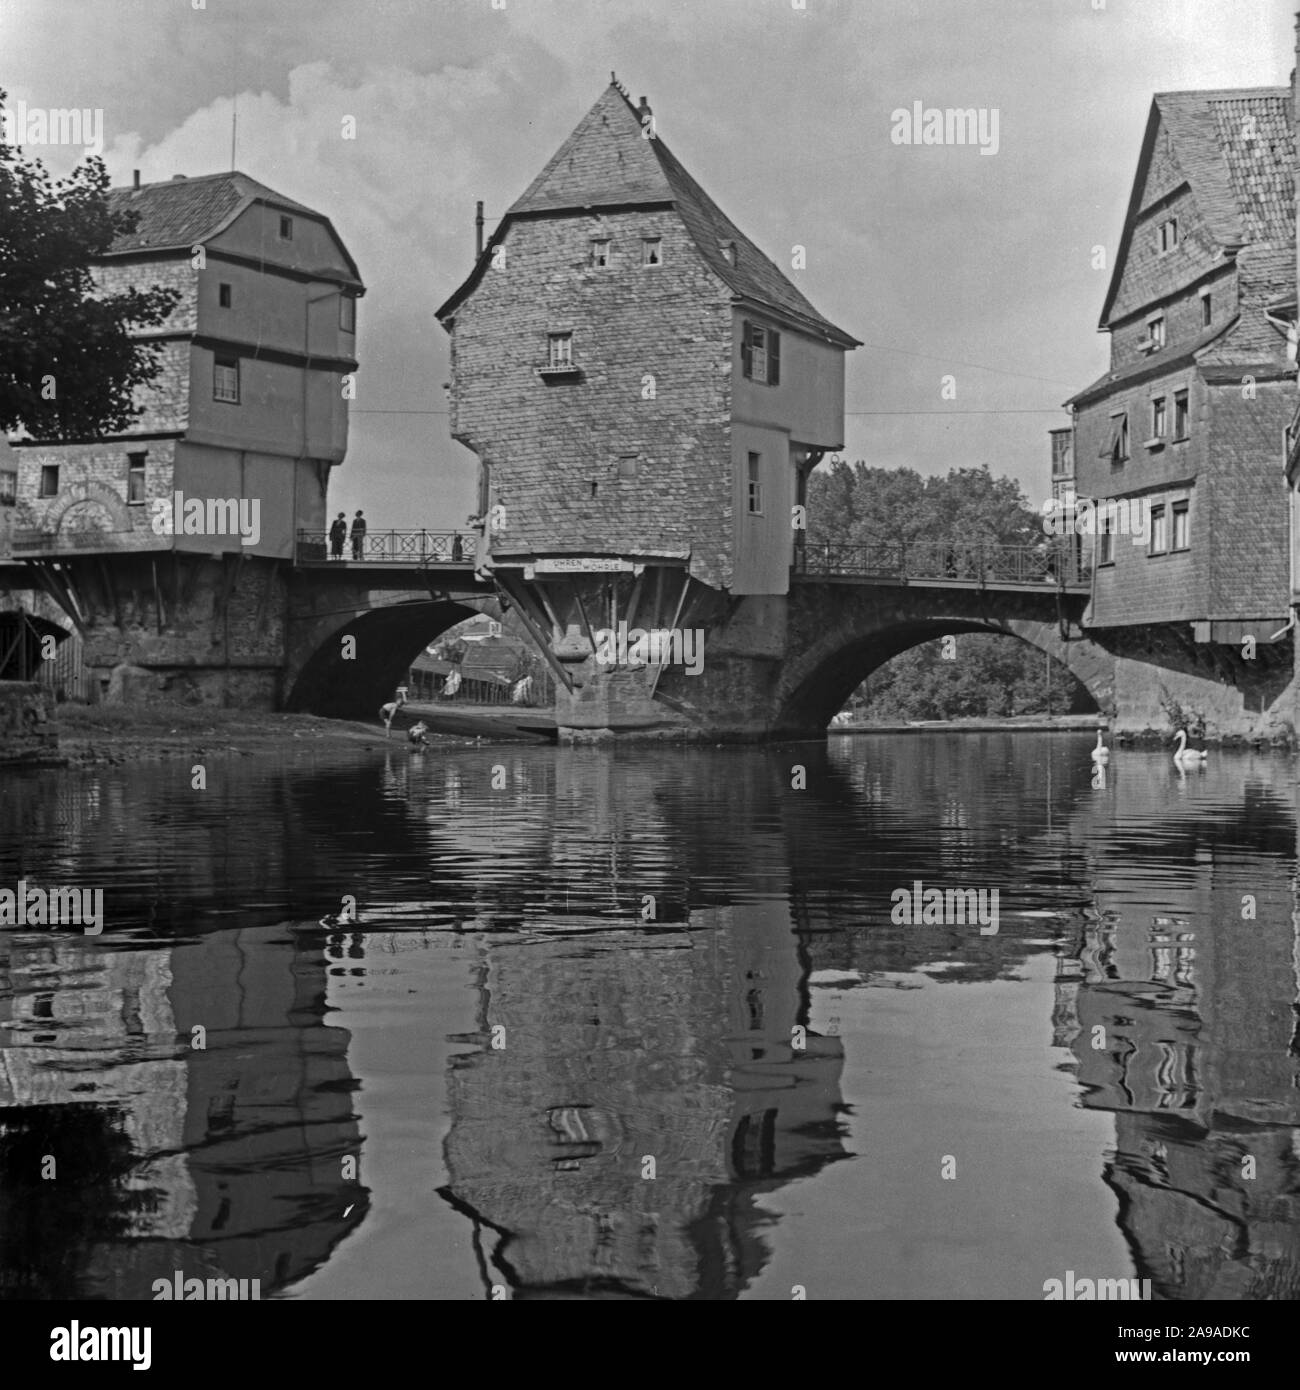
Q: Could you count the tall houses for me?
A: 3